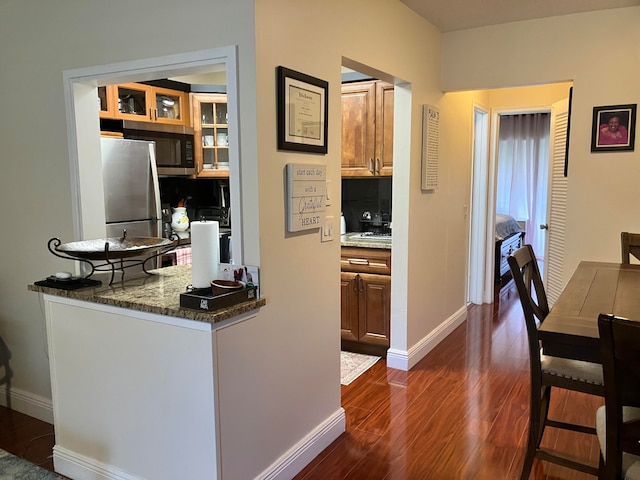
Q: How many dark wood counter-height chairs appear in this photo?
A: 3